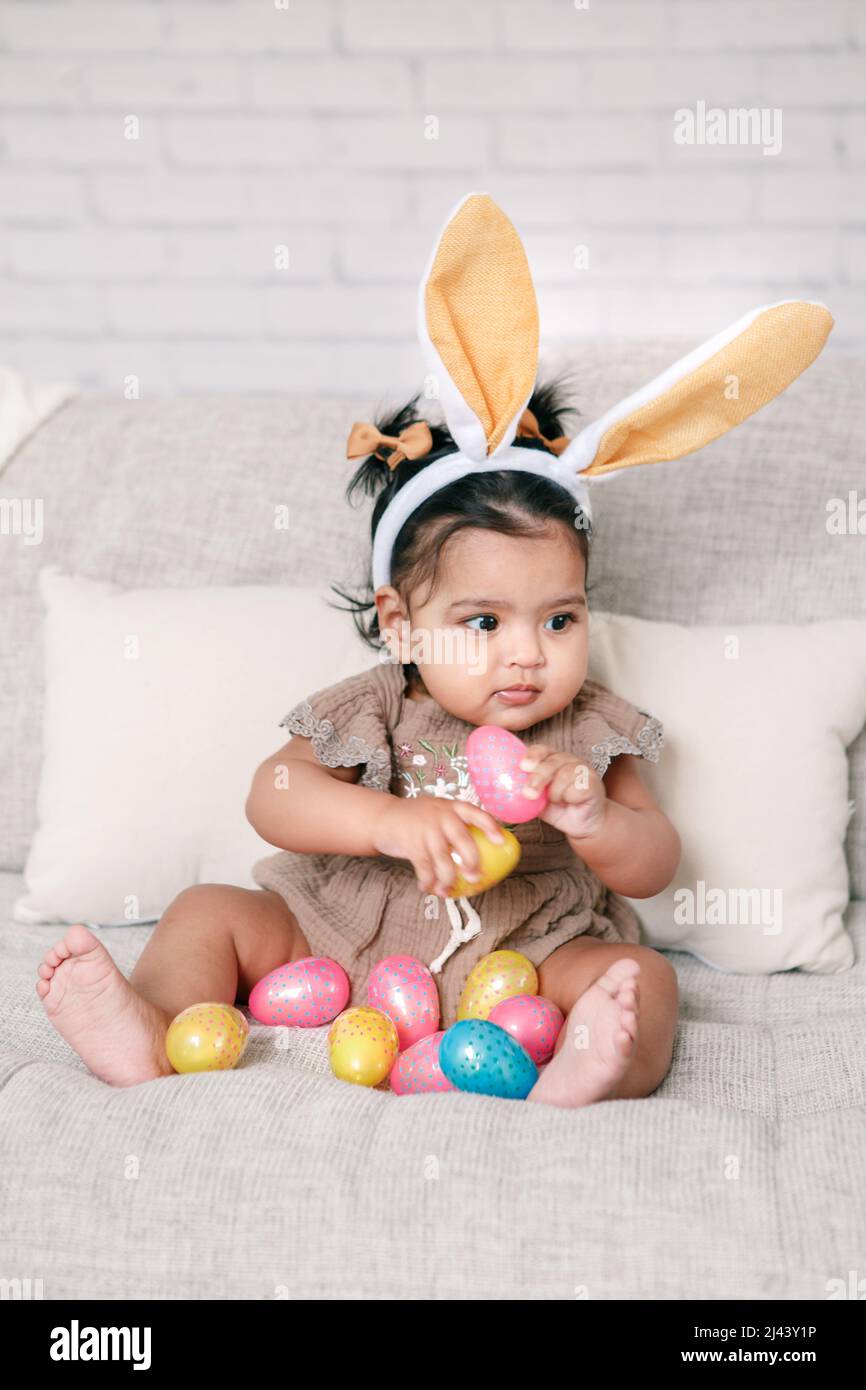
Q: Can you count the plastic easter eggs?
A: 10